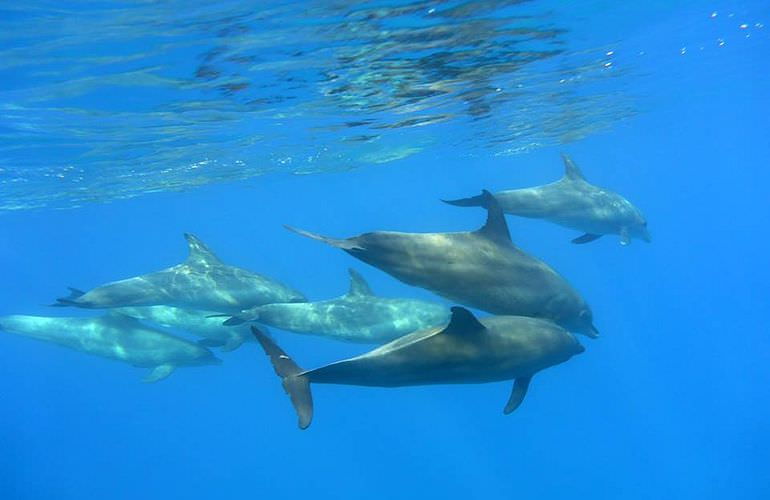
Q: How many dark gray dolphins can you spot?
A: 2